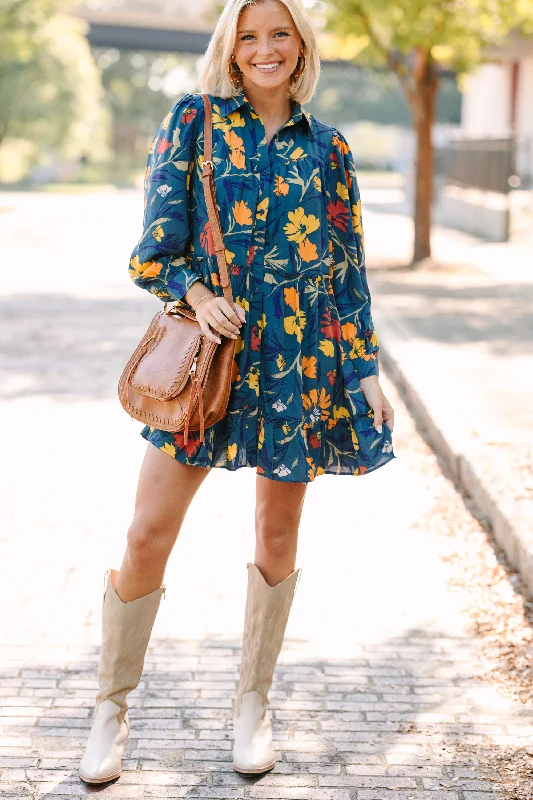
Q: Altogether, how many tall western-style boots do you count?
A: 2